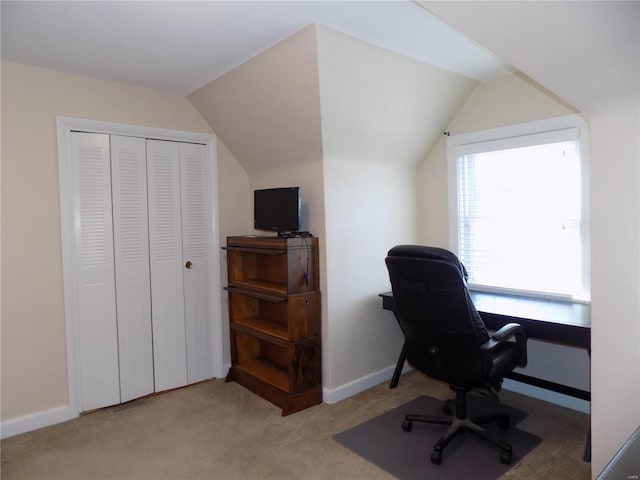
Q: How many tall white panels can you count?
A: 4